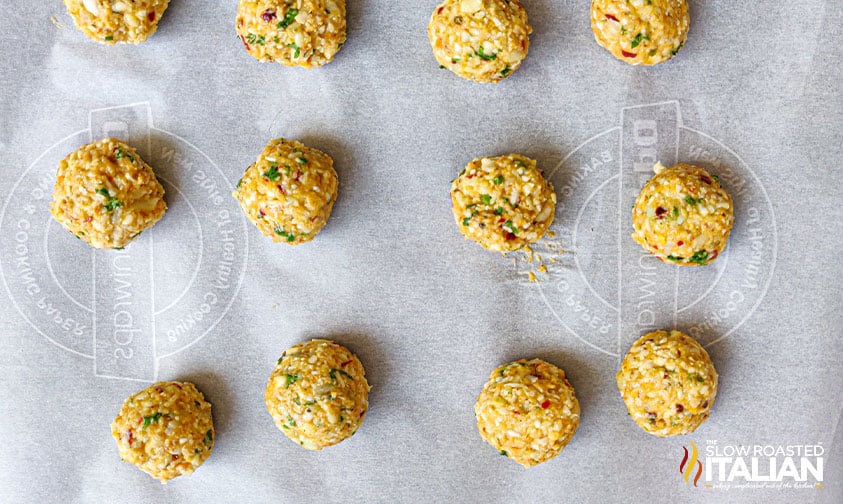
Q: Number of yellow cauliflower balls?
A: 12